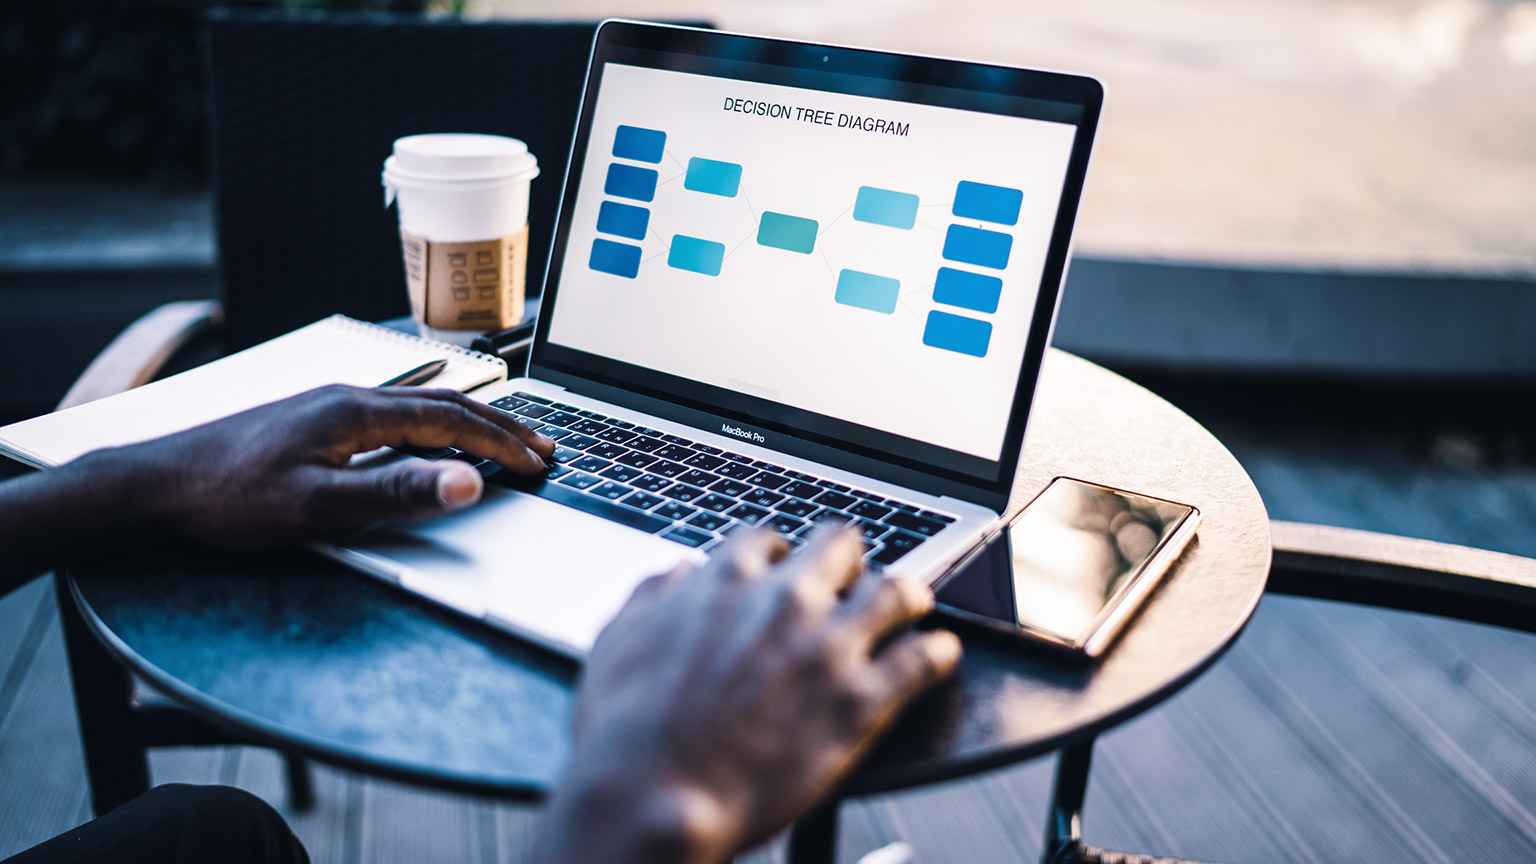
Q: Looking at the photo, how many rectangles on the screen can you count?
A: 13